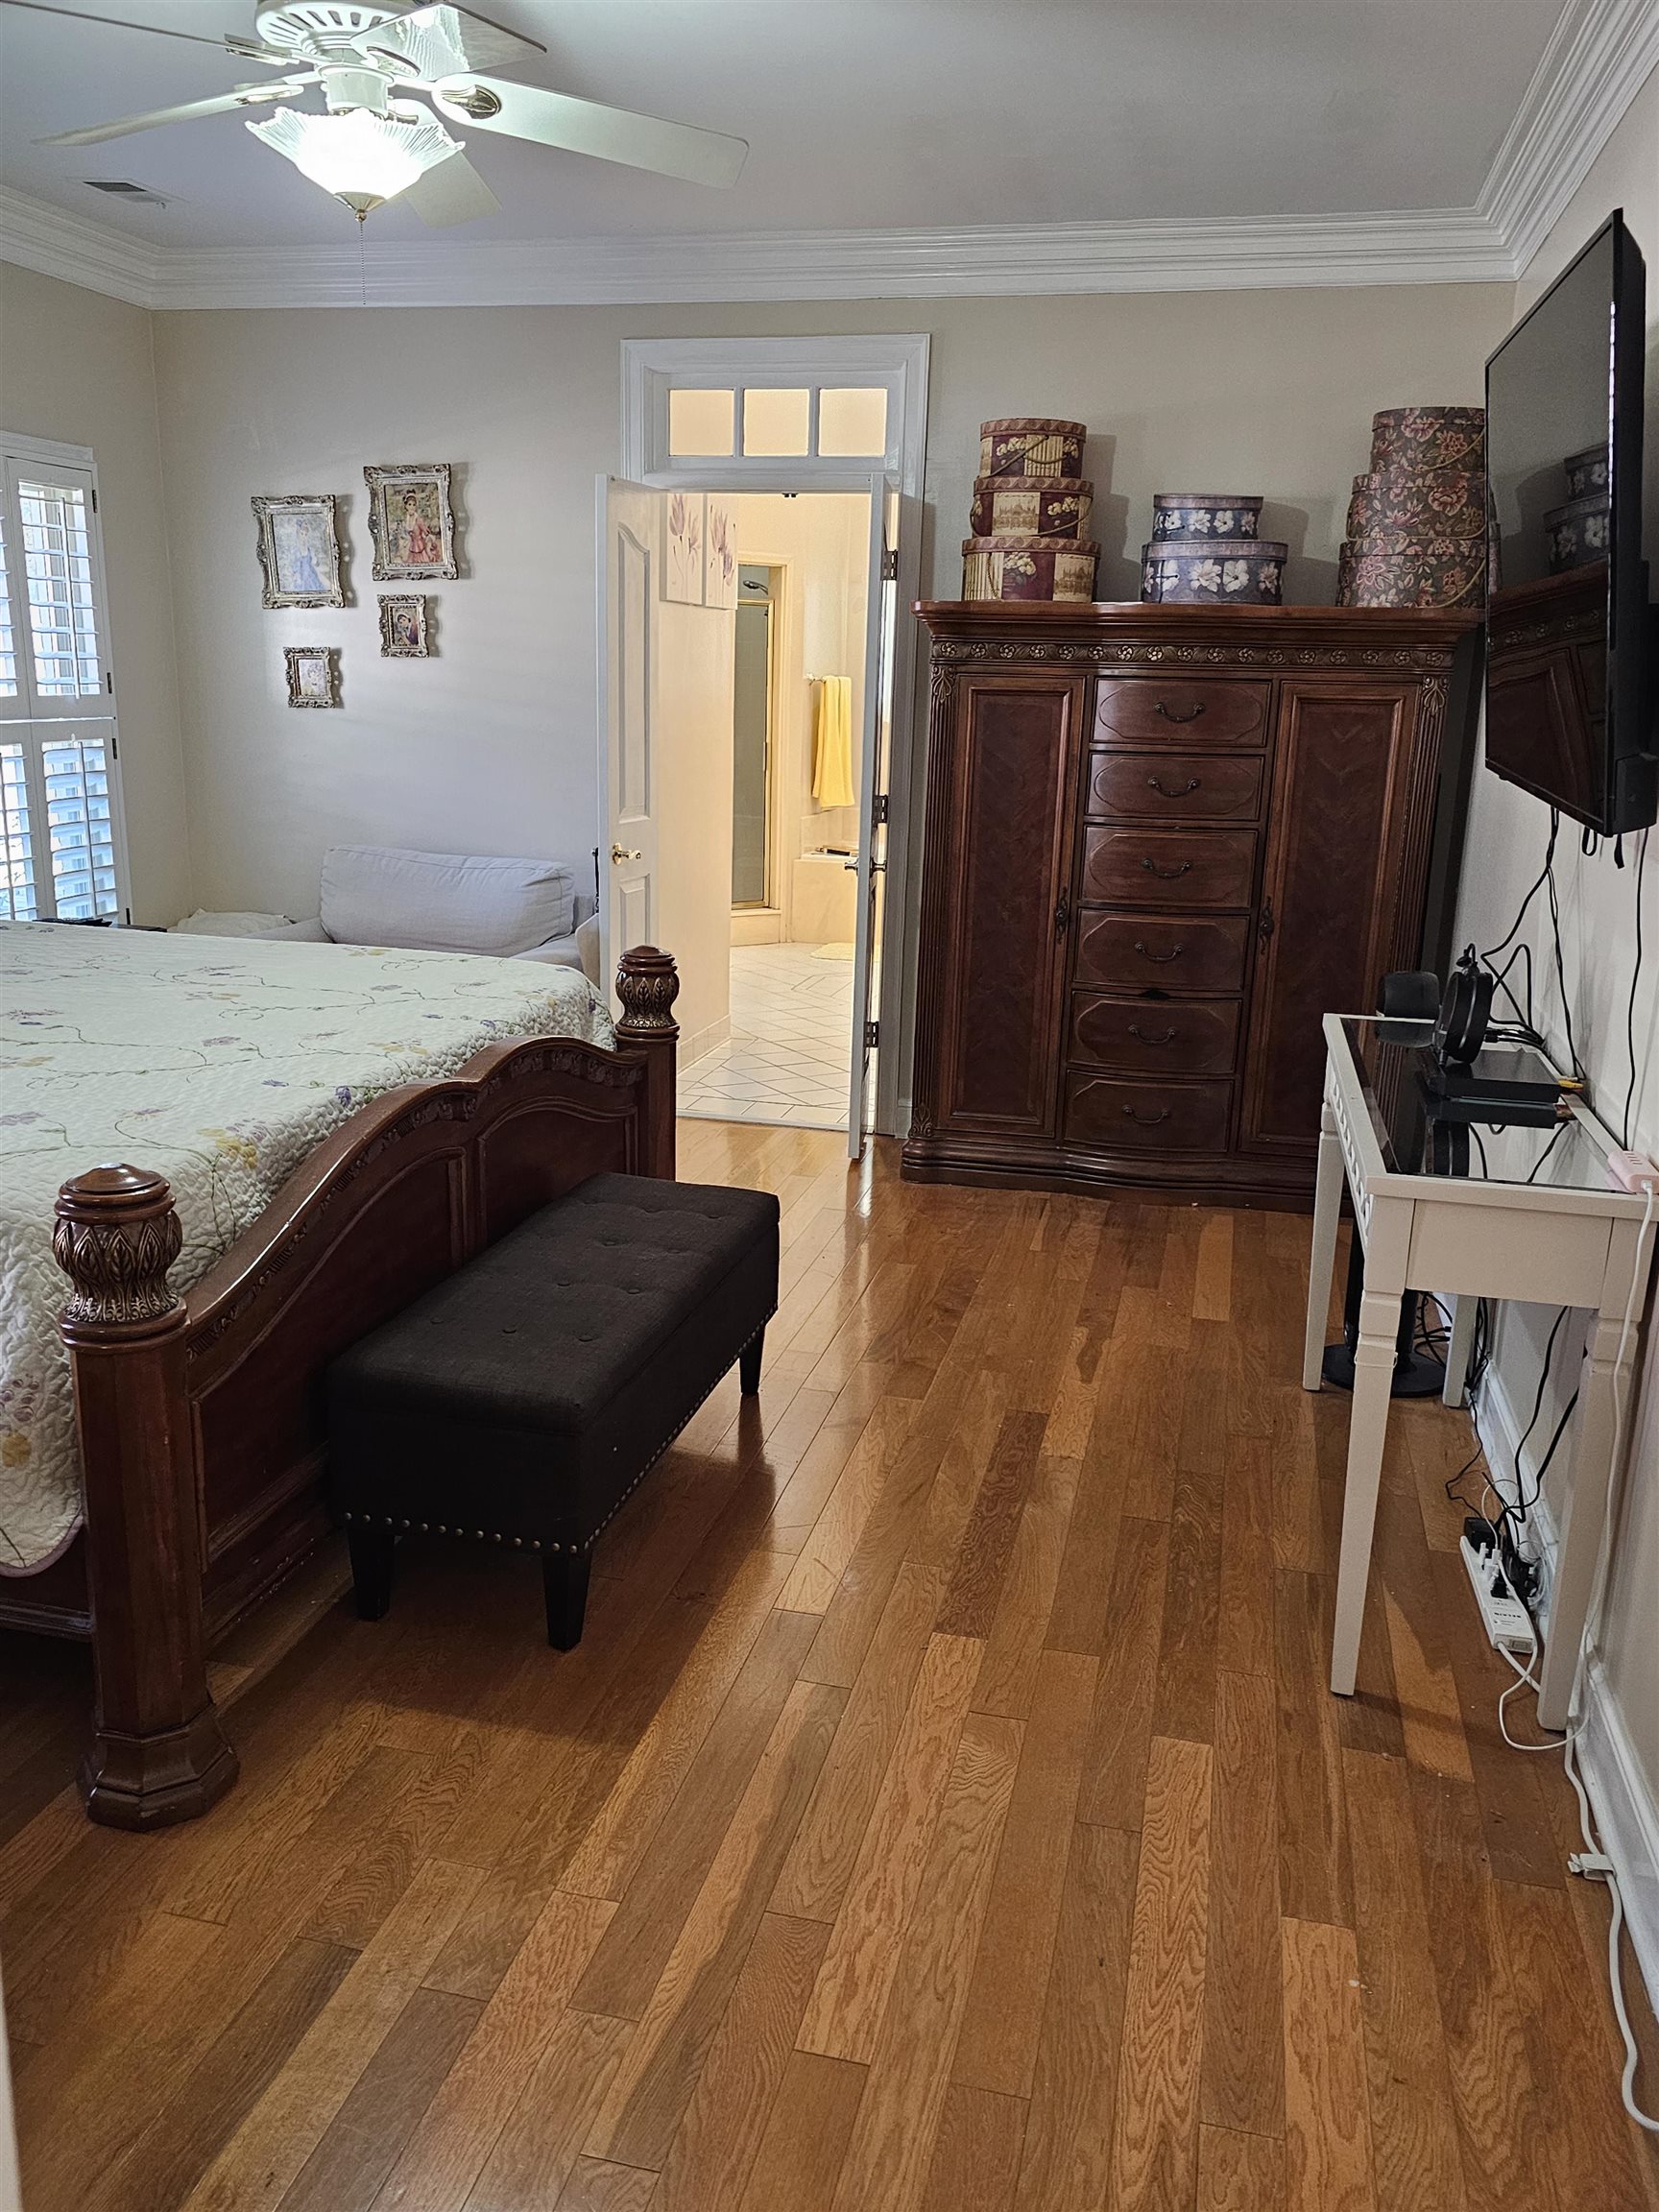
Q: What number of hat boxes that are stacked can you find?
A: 8